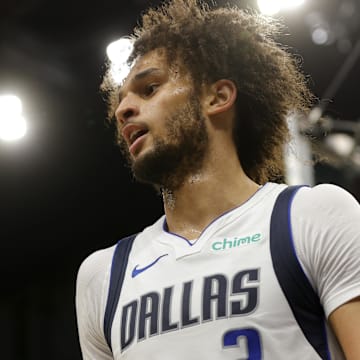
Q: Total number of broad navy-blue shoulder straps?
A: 2